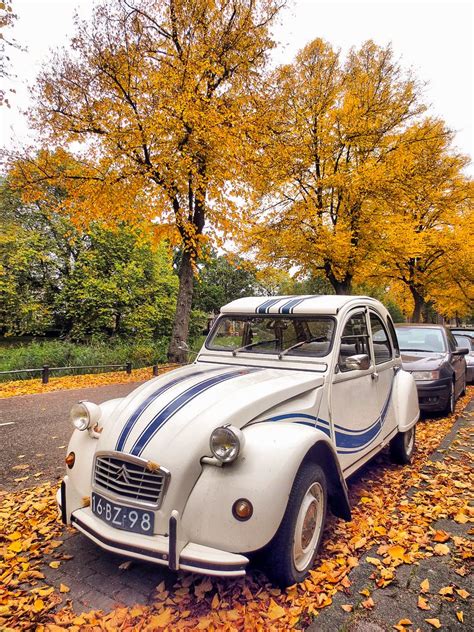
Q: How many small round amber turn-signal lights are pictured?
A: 2